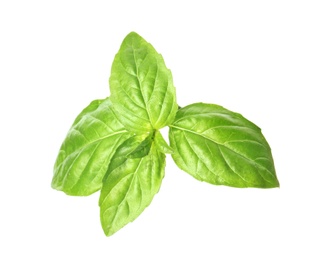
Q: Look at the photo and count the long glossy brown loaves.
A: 0